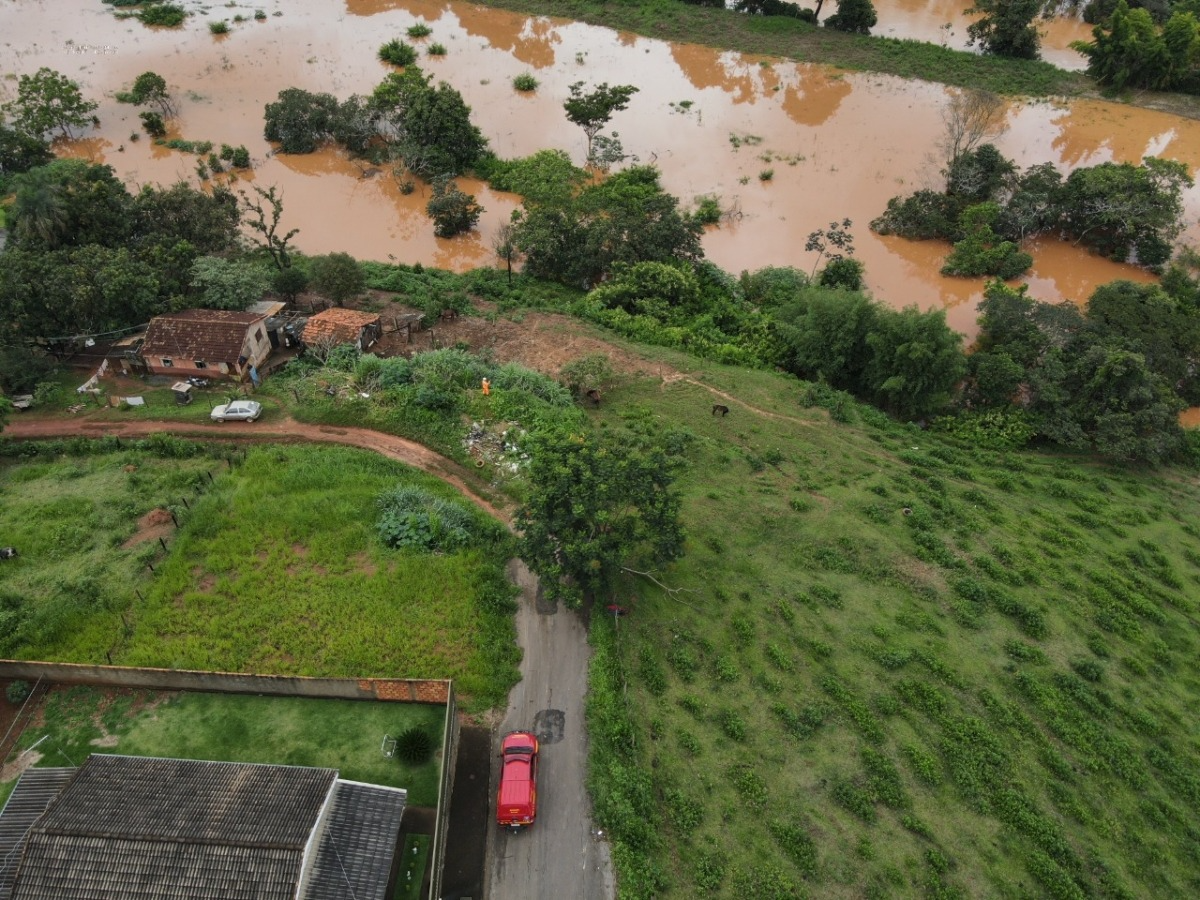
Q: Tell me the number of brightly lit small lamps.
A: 0